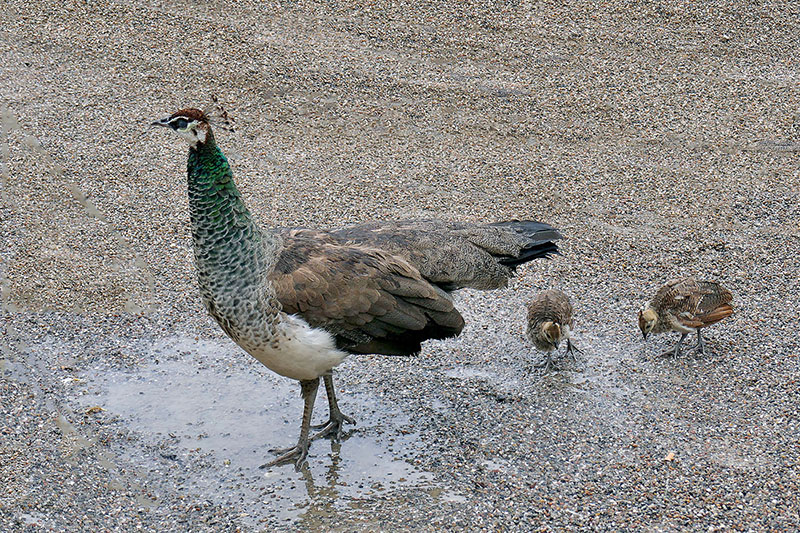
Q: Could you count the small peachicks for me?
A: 2